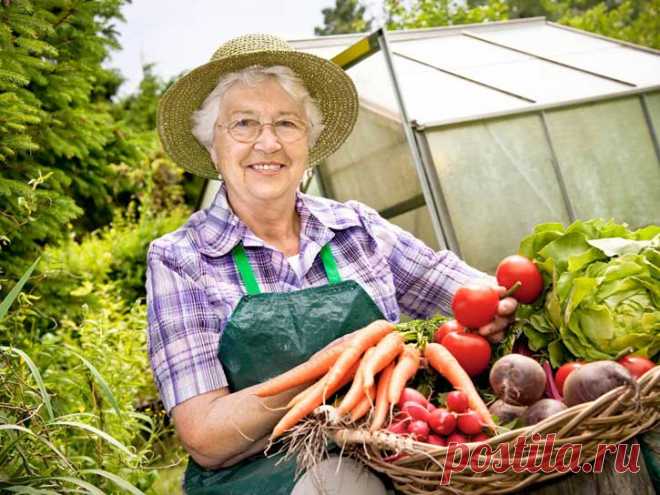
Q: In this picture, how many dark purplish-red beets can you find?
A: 4